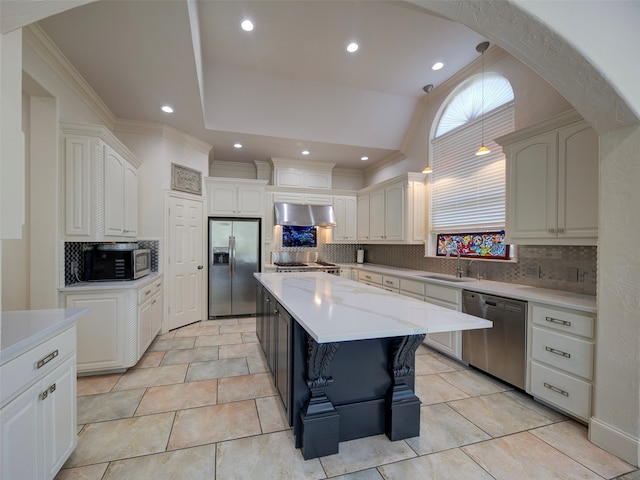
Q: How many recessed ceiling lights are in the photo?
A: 7